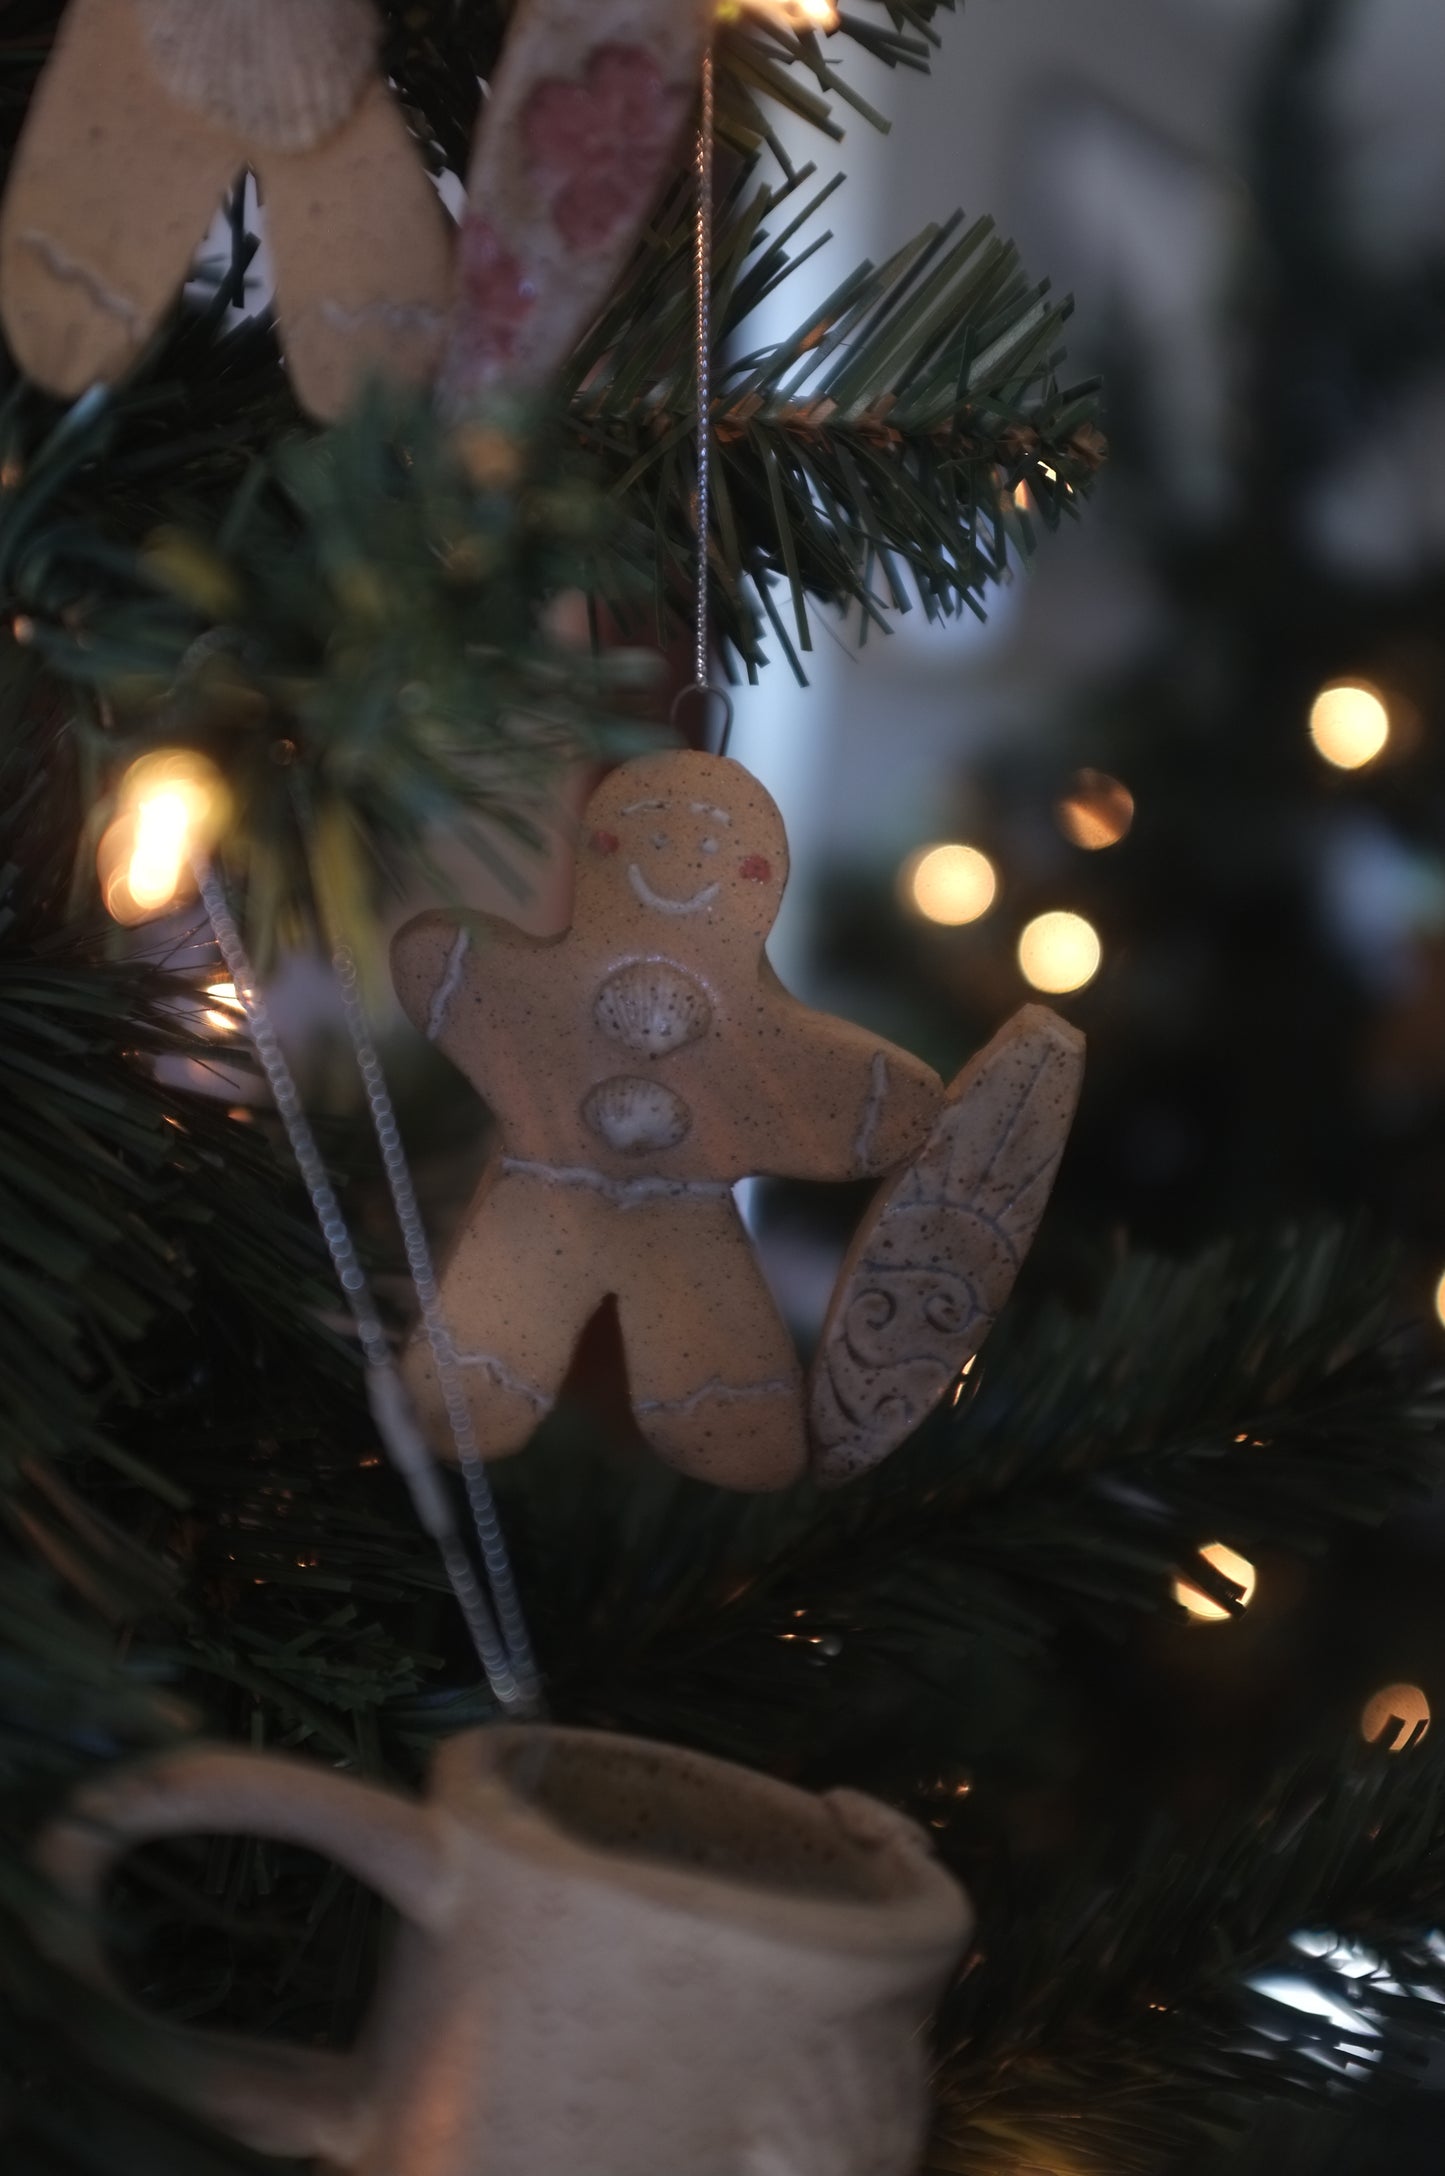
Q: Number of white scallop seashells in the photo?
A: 3